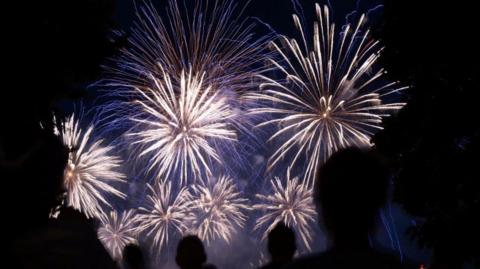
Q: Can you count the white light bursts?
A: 7